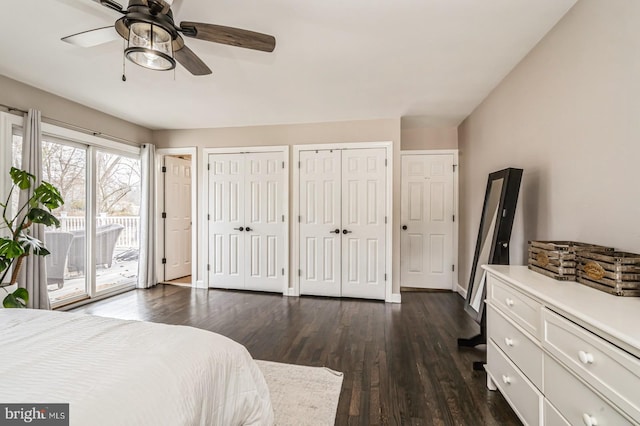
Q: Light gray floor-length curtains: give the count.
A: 2